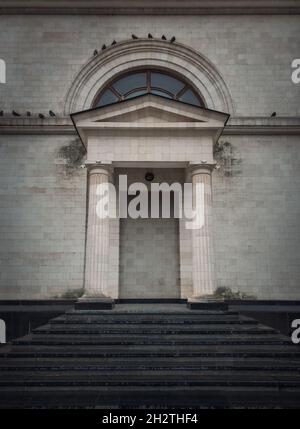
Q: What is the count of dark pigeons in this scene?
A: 13